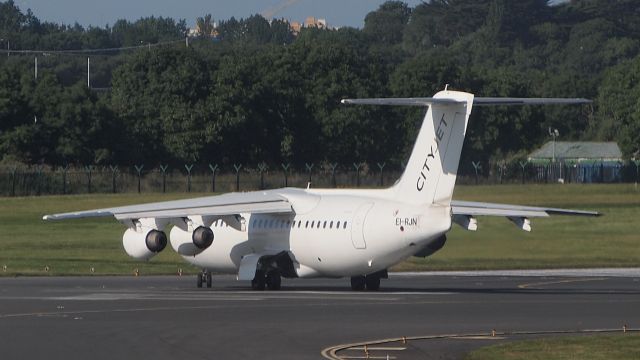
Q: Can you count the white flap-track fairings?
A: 5